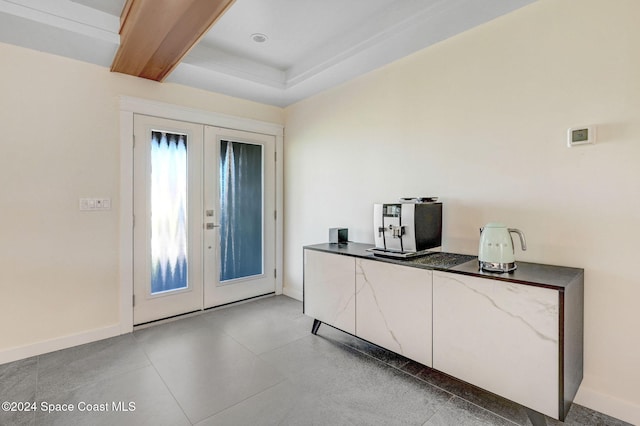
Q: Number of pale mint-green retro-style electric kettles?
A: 1